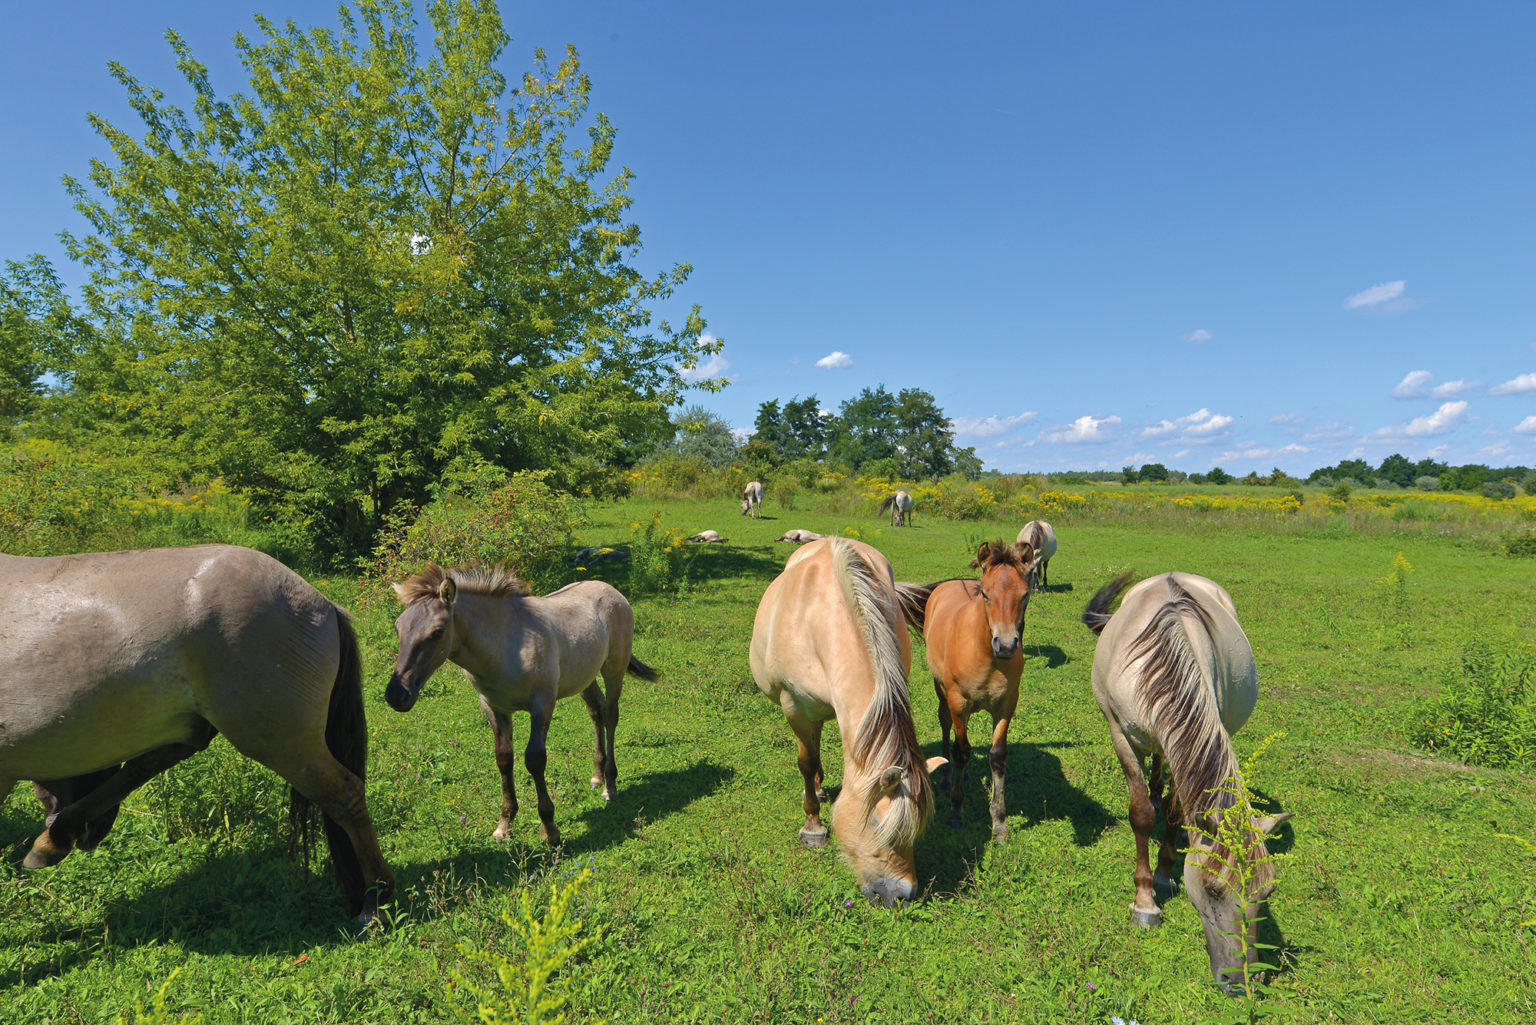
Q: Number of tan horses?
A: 1